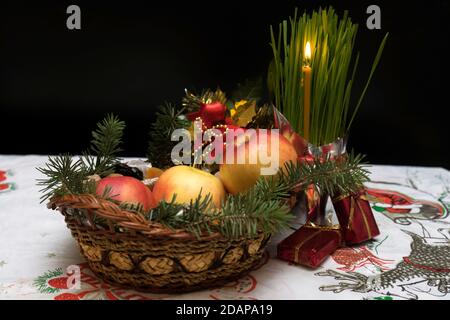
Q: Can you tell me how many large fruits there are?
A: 3